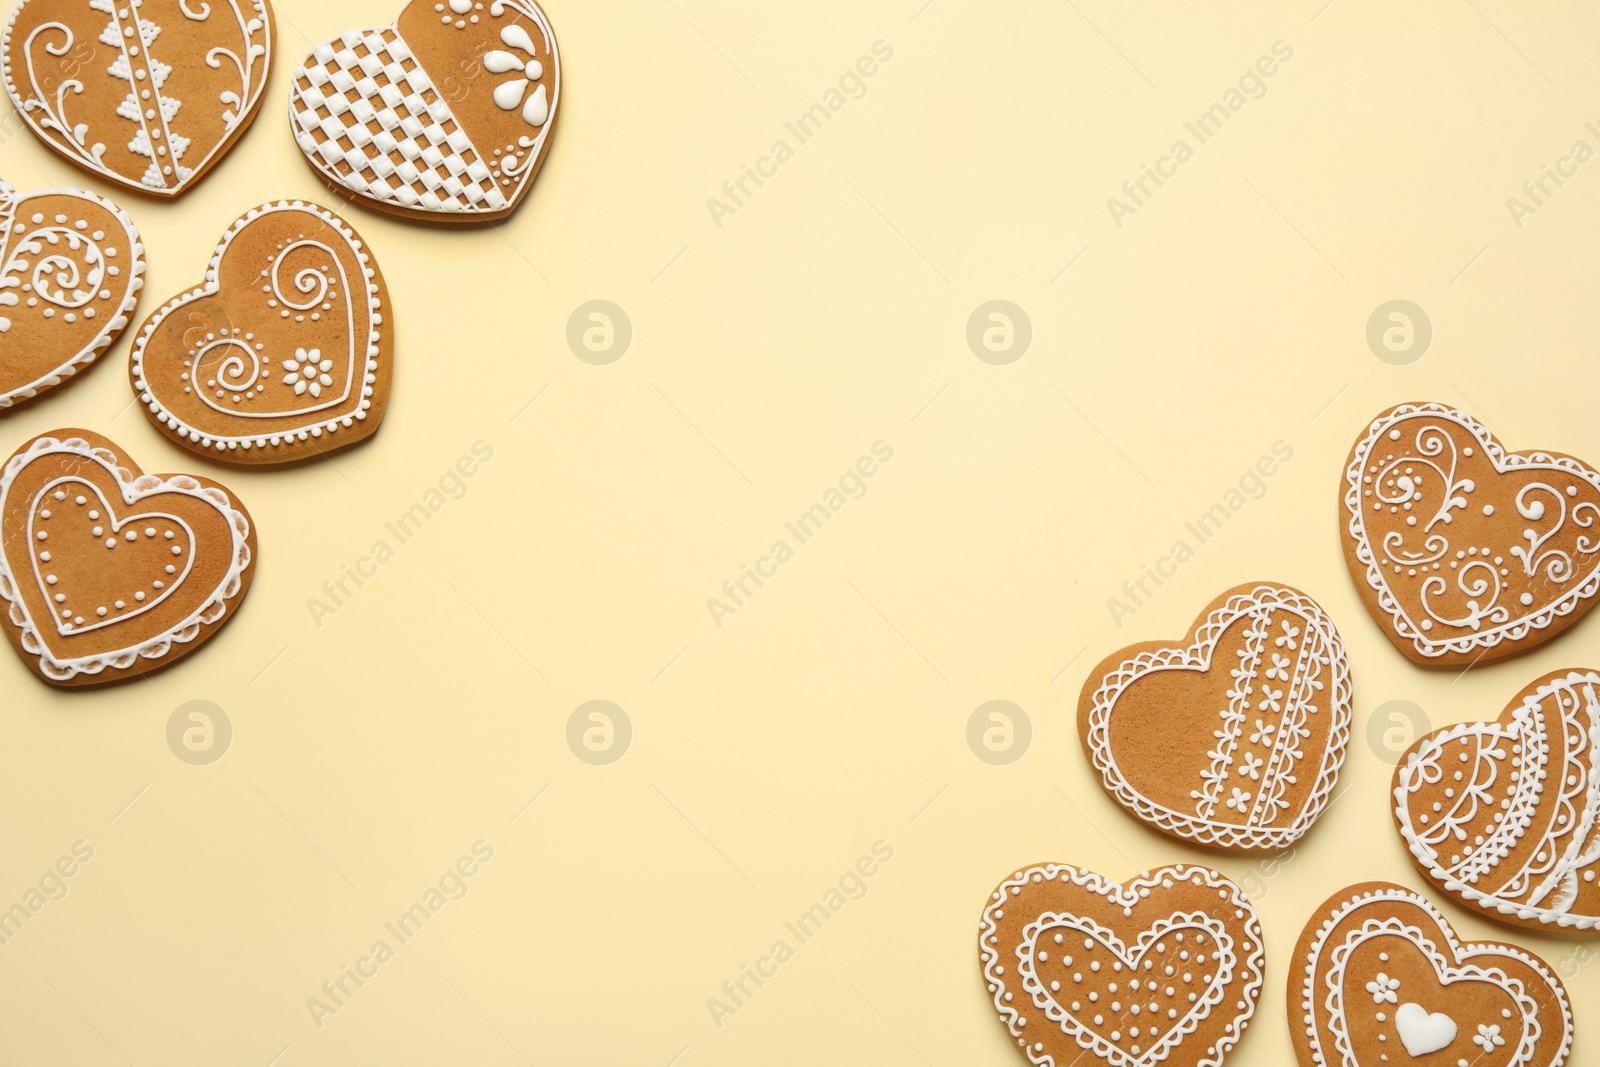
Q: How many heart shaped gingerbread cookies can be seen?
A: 10